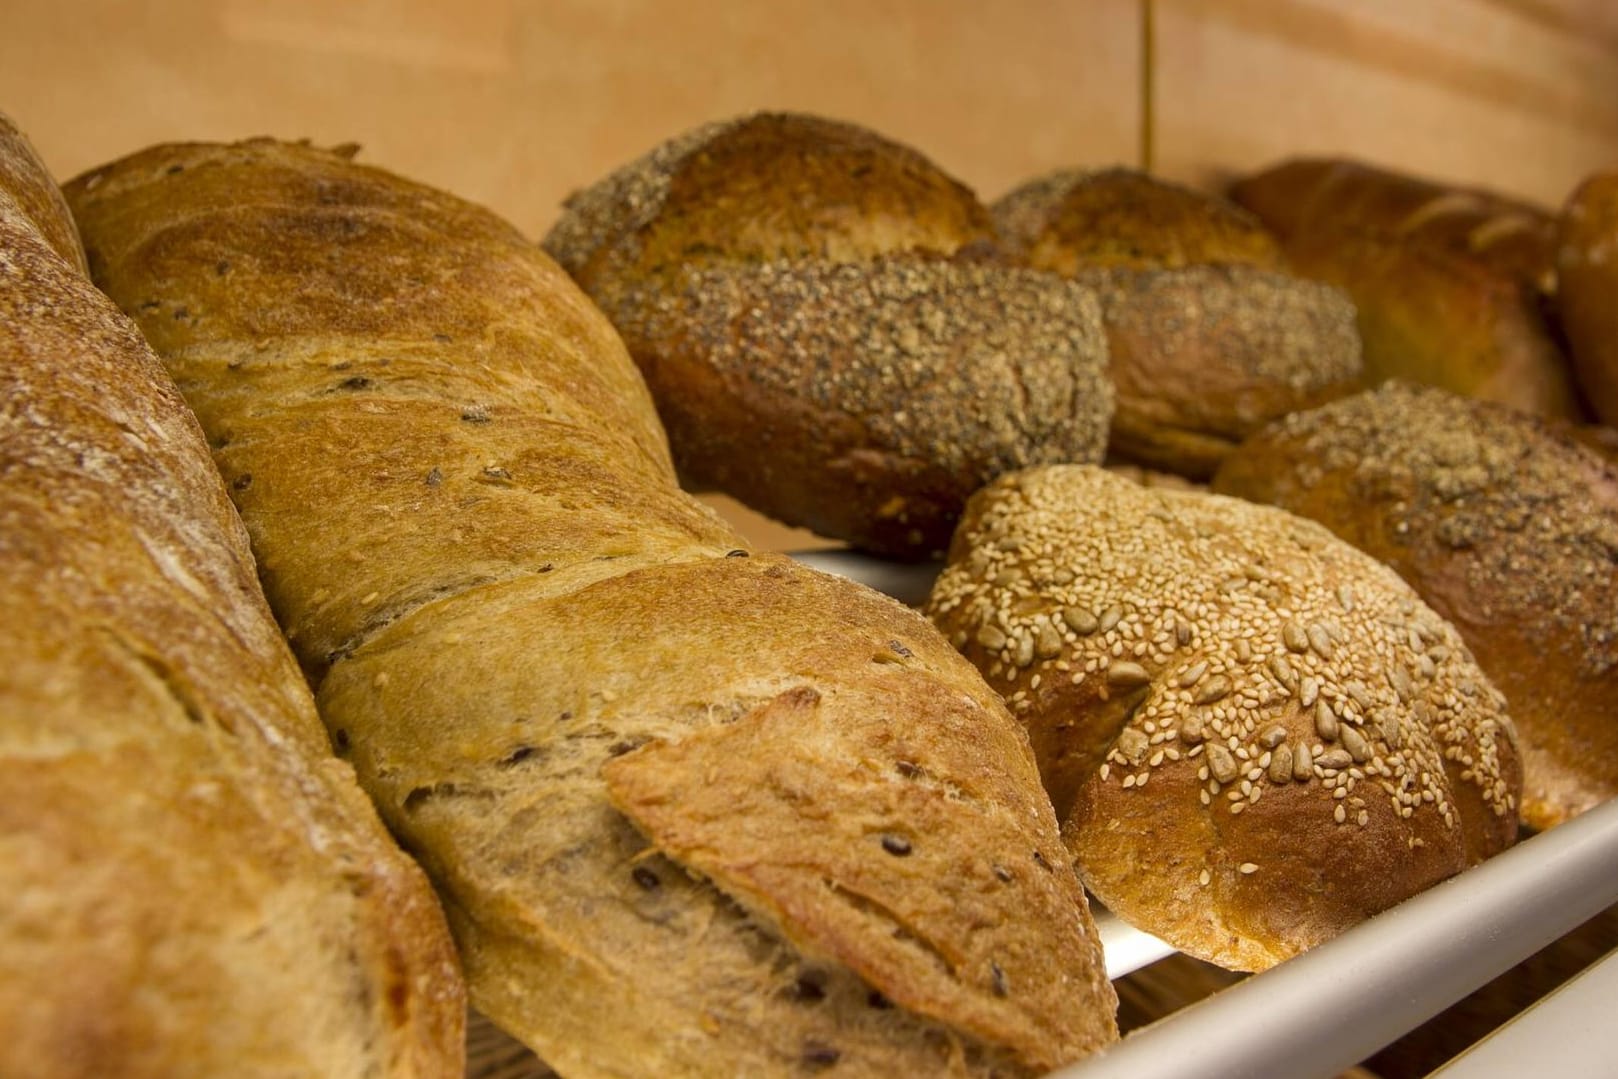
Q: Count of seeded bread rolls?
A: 4